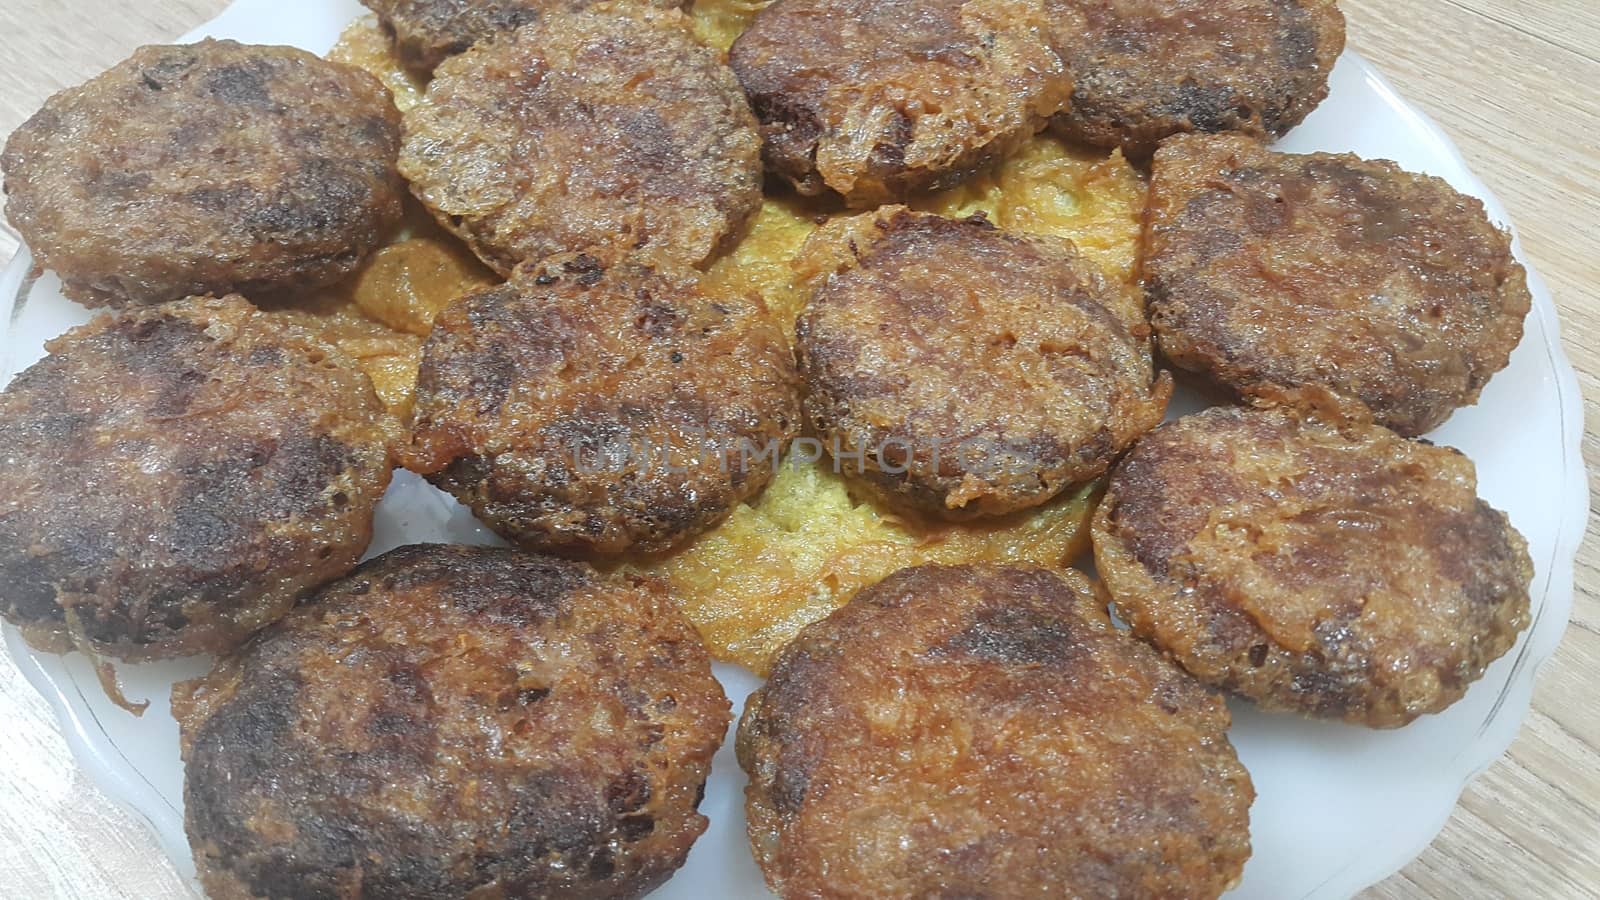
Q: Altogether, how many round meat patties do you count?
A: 12